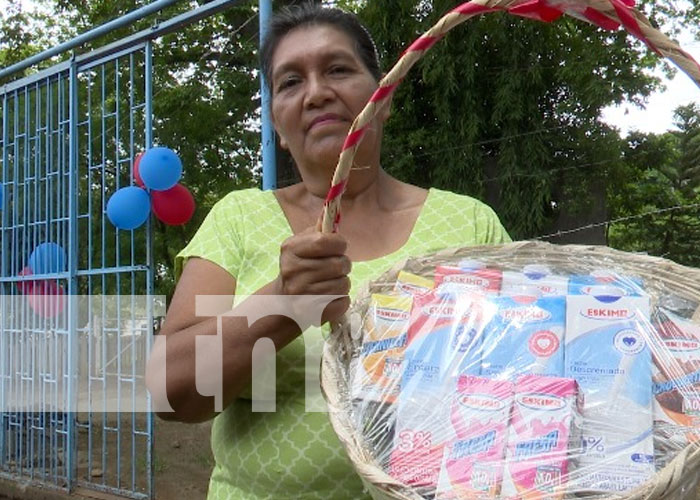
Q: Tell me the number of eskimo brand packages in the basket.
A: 11